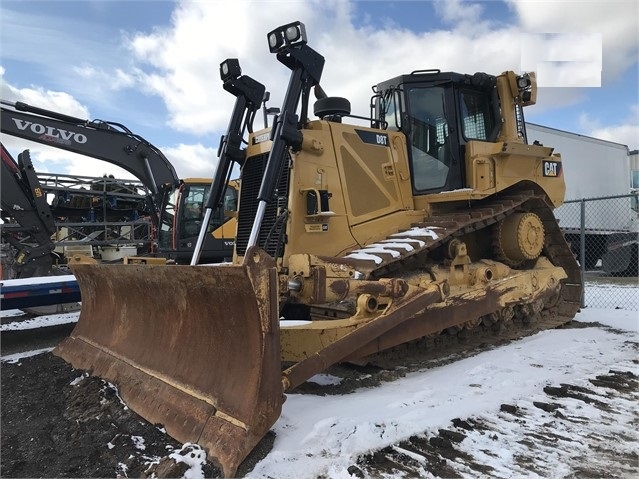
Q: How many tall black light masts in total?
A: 2